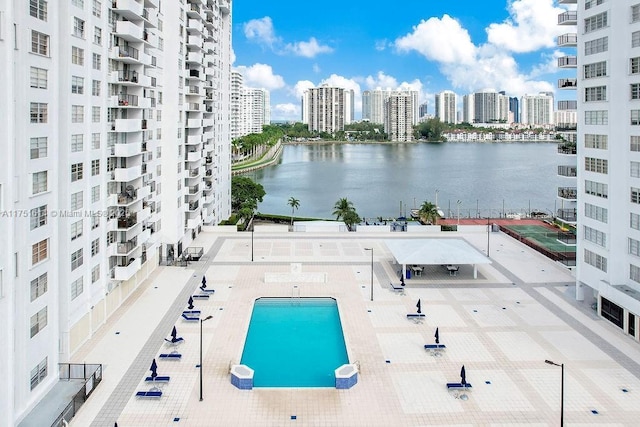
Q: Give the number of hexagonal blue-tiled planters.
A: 2